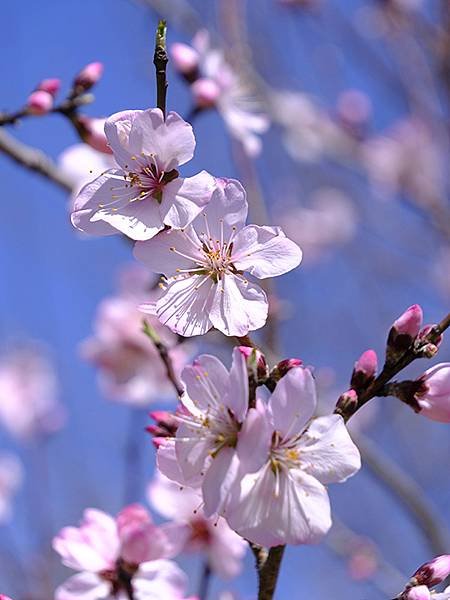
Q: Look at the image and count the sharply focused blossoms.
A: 4